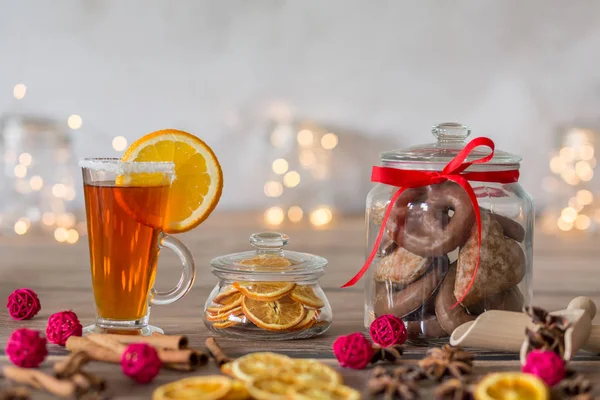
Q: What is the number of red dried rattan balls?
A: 7